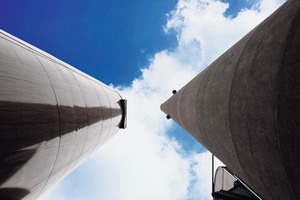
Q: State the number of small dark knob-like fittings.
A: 2